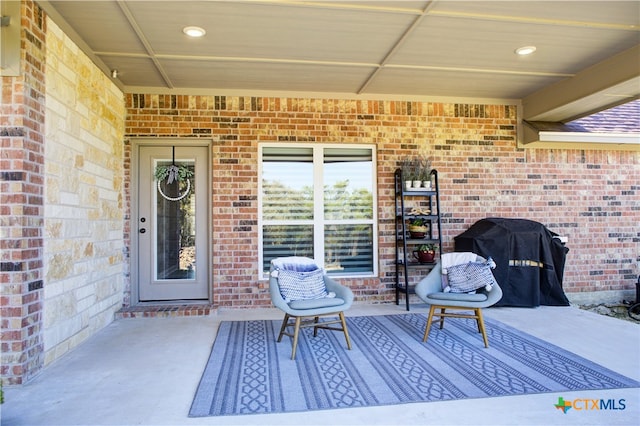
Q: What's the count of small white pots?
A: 3